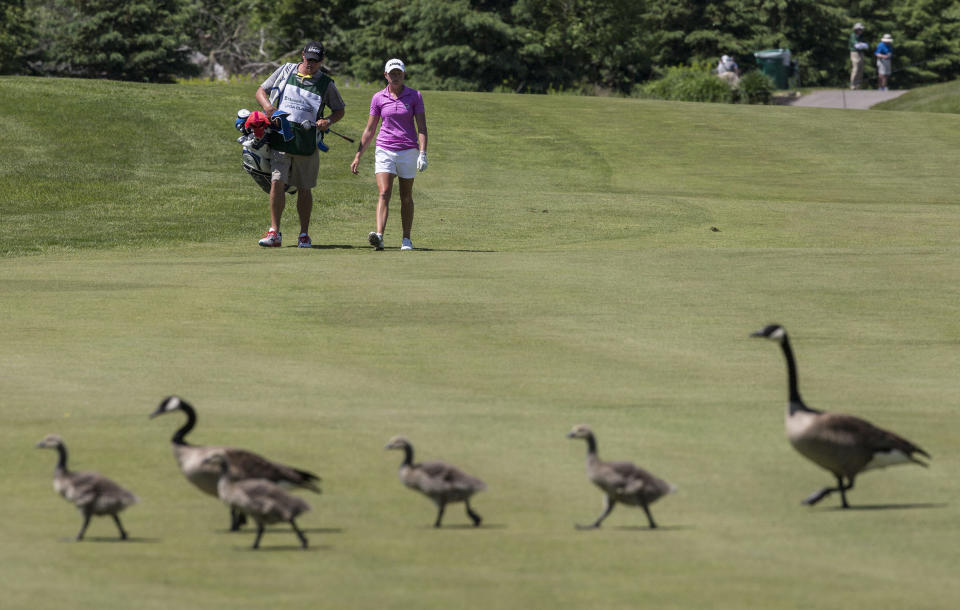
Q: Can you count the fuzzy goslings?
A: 4